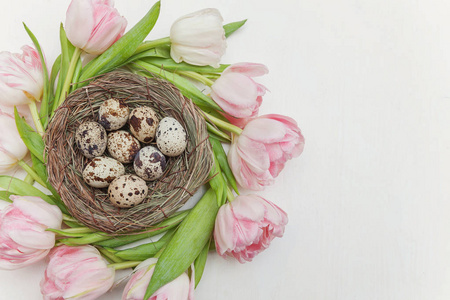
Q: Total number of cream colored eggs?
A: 8